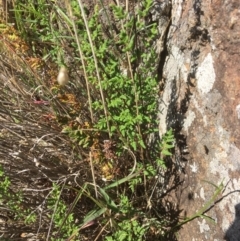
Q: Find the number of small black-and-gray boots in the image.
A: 0